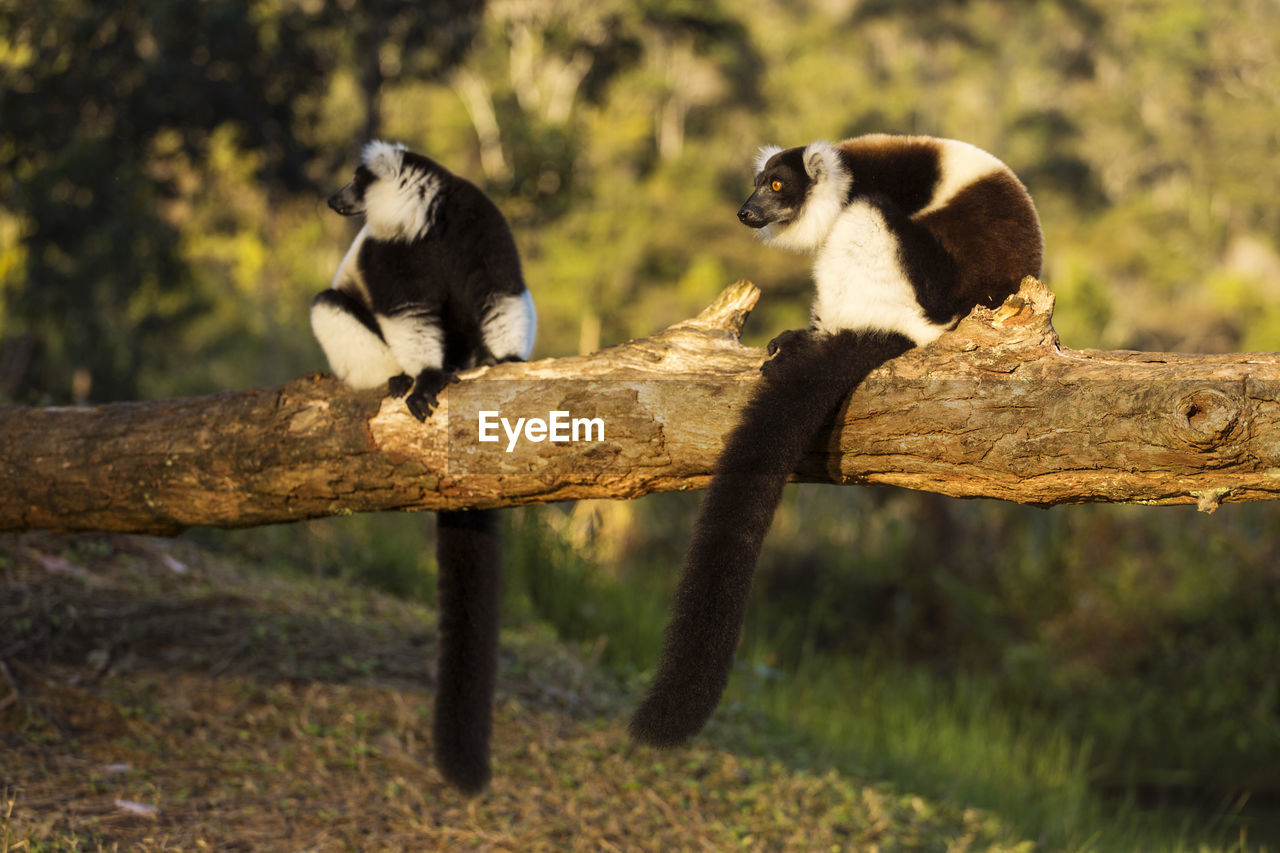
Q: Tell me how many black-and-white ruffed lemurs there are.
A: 2